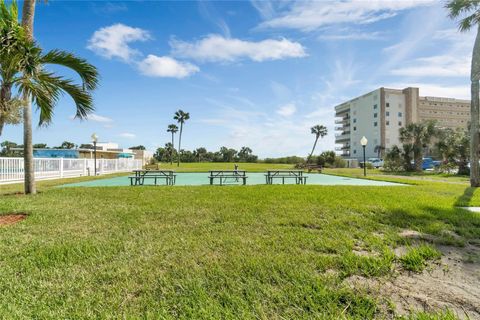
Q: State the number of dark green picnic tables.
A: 3